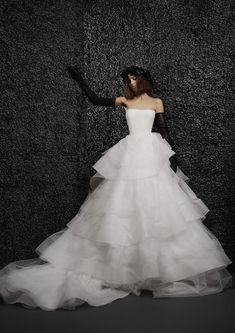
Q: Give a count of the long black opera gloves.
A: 2